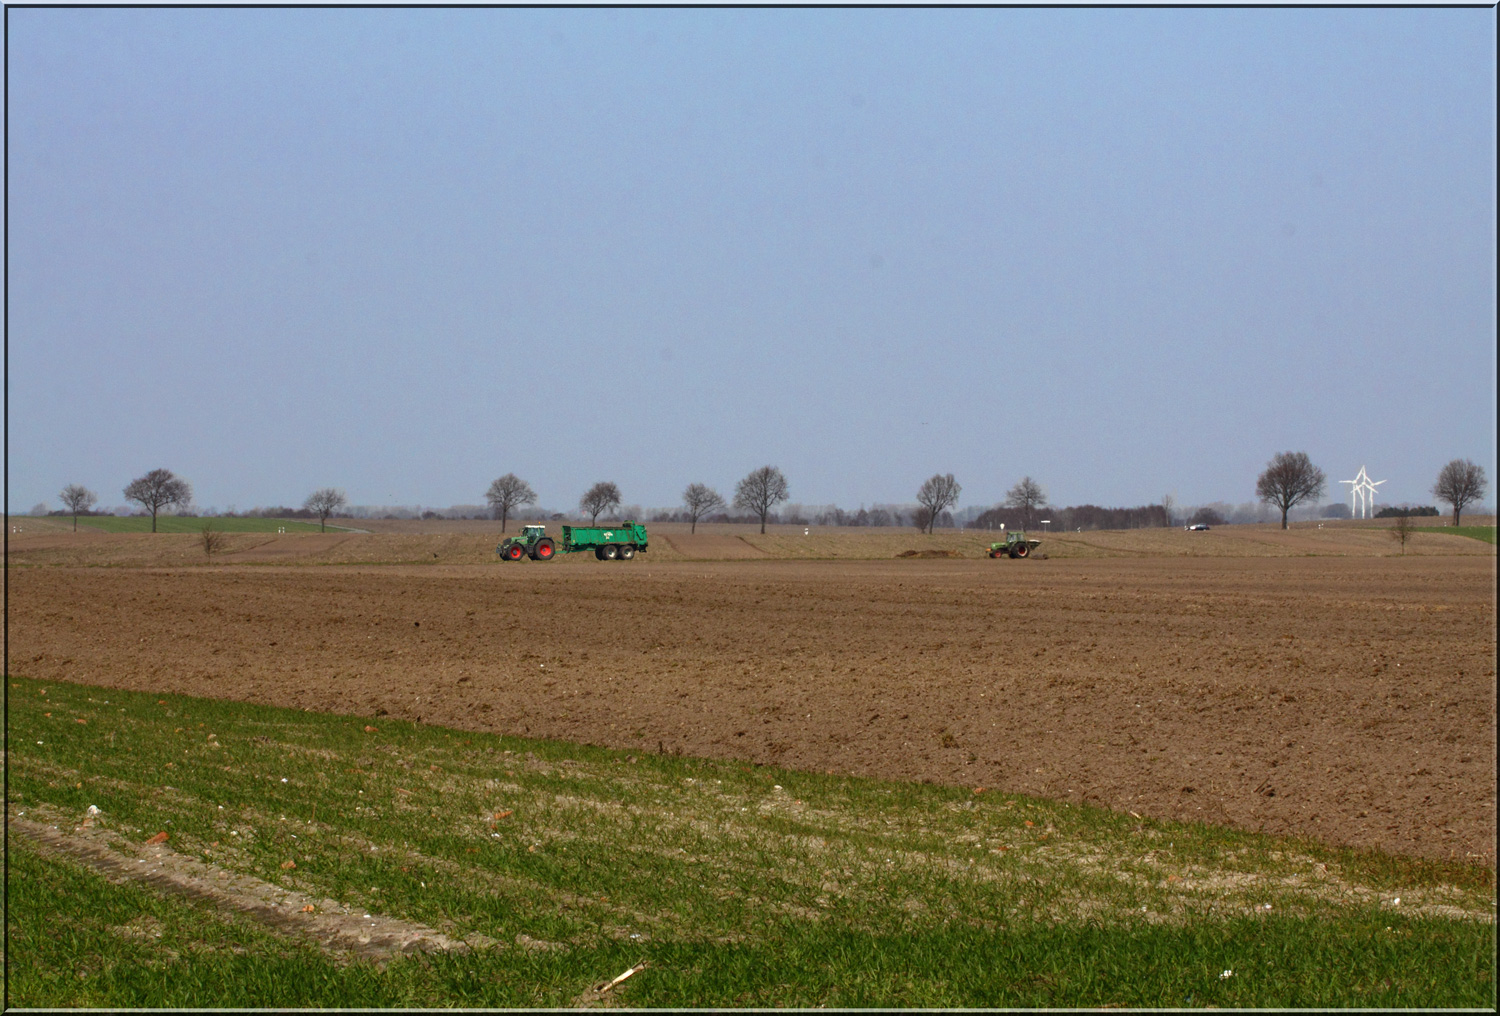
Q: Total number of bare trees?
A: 13